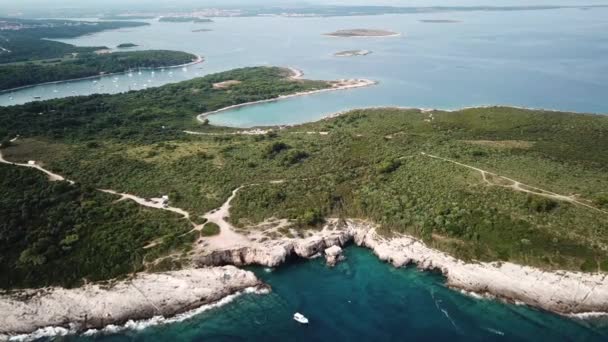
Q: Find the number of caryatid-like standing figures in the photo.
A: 0